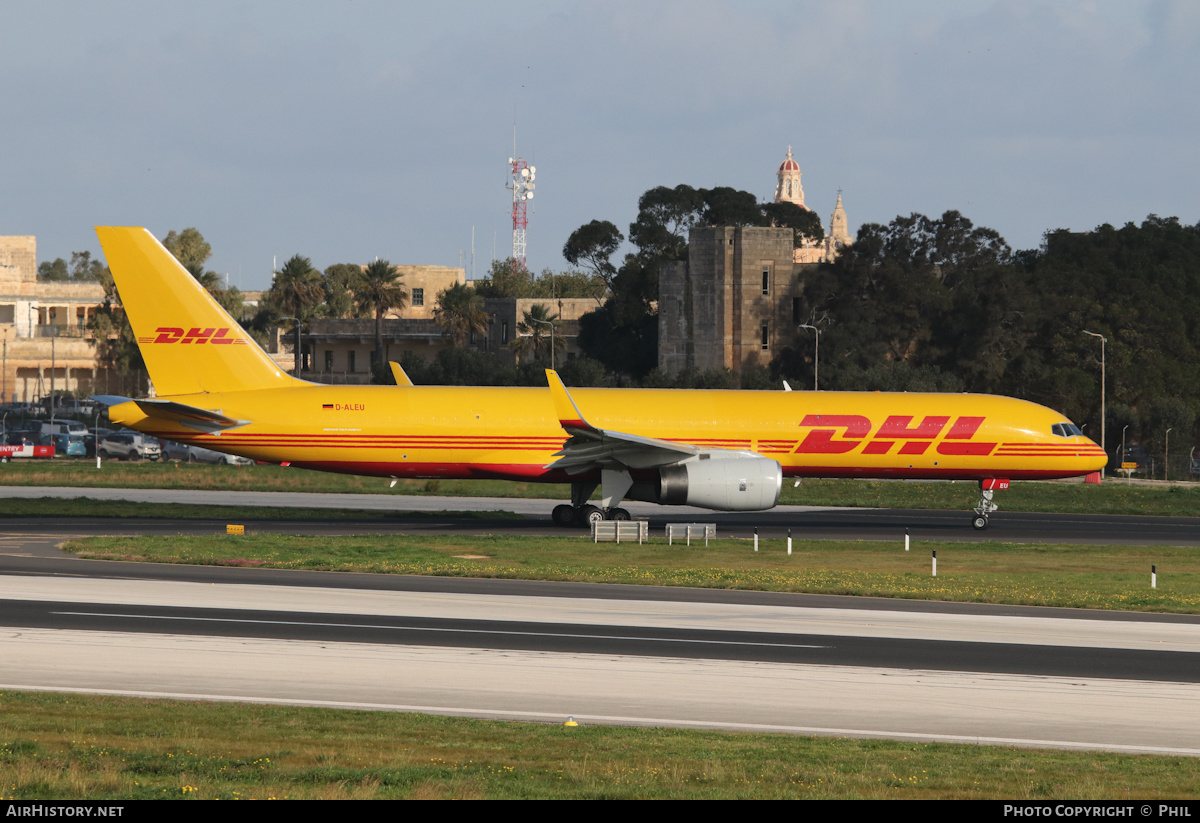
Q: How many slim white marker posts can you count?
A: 5